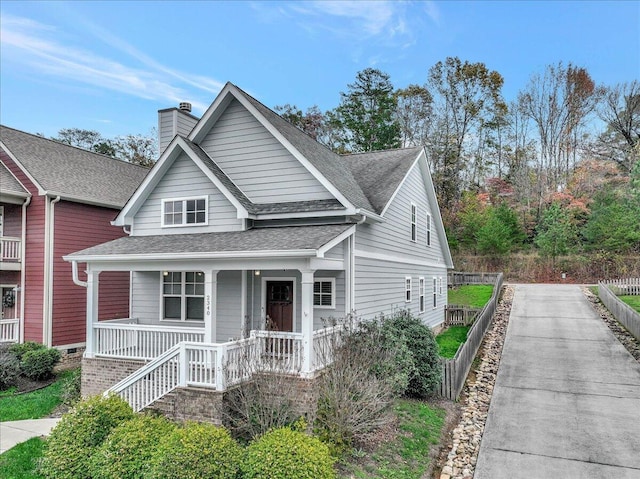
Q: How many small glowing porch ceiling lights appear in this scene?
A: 2